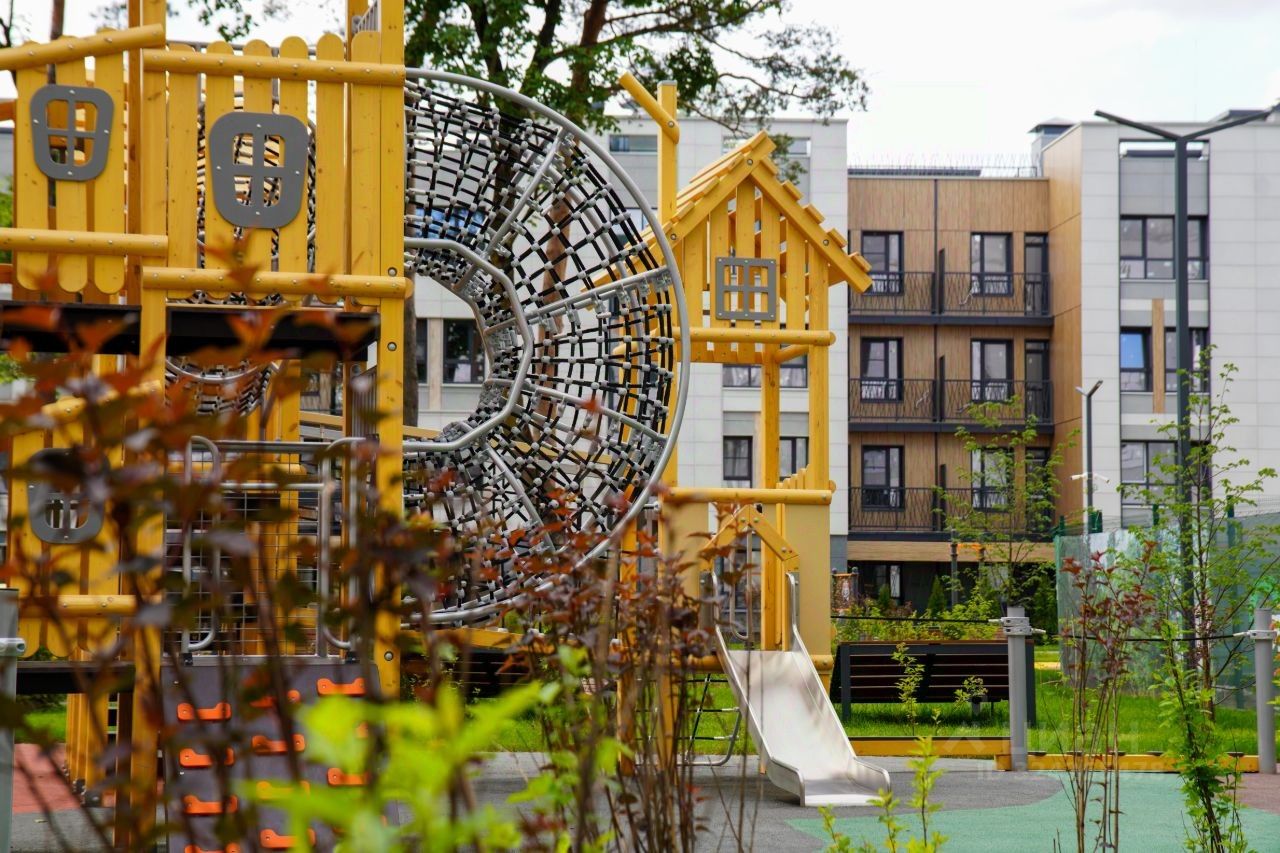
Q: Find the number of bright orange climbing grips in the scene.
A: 12